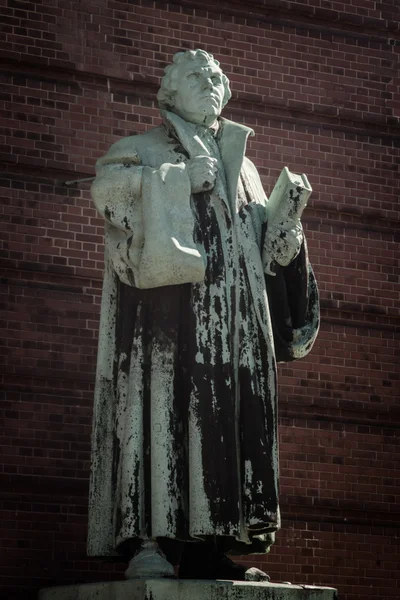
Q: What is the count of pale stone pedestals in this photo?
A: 1